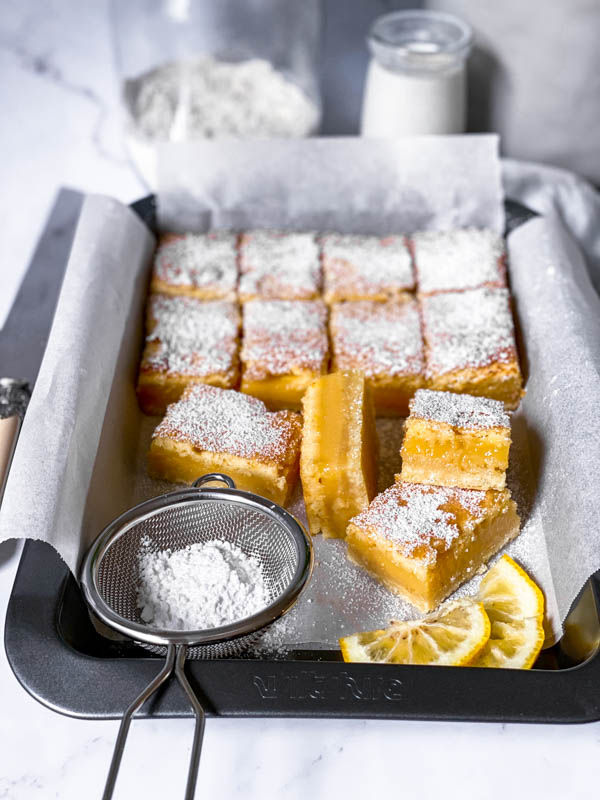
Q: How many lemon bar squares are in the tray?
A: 12